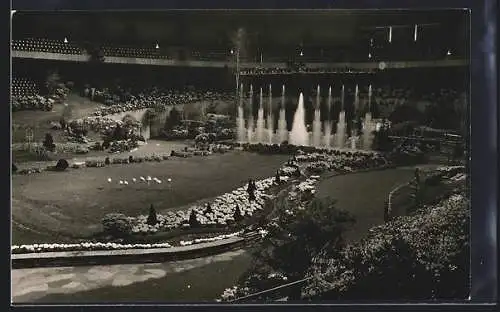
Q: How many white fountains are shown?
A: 11